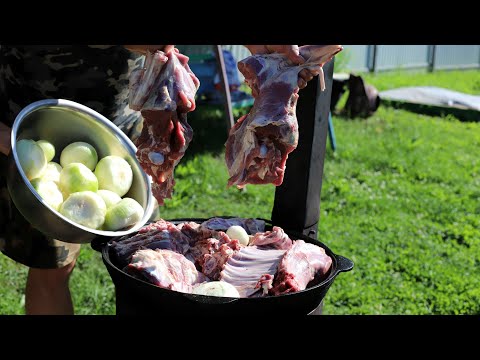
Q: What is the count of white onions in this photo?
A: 12